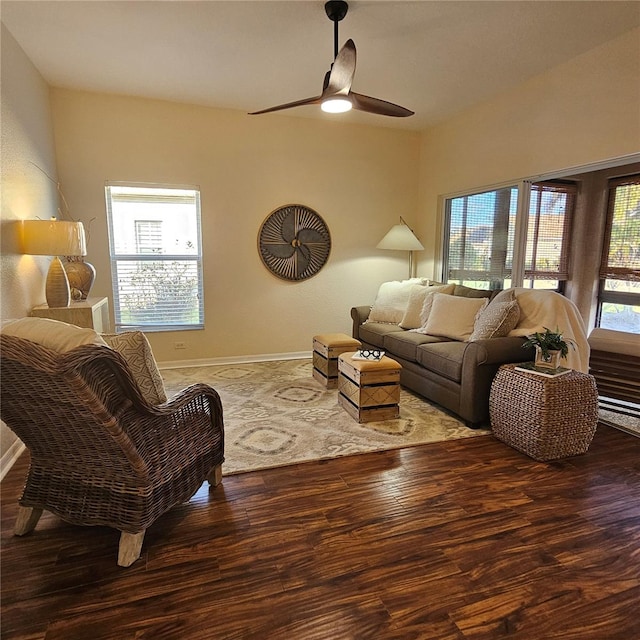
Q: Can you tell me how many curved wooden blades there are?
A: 3